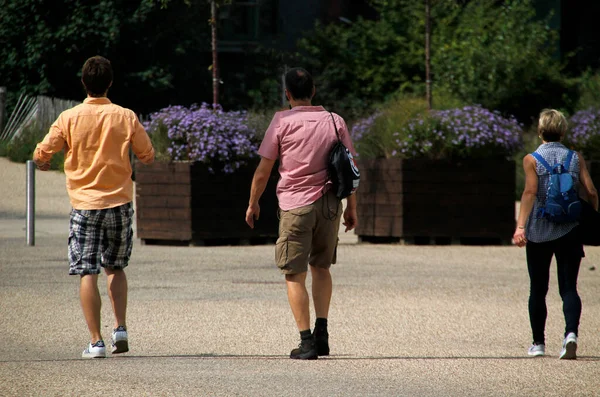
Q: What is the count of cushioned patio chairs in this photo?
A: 0